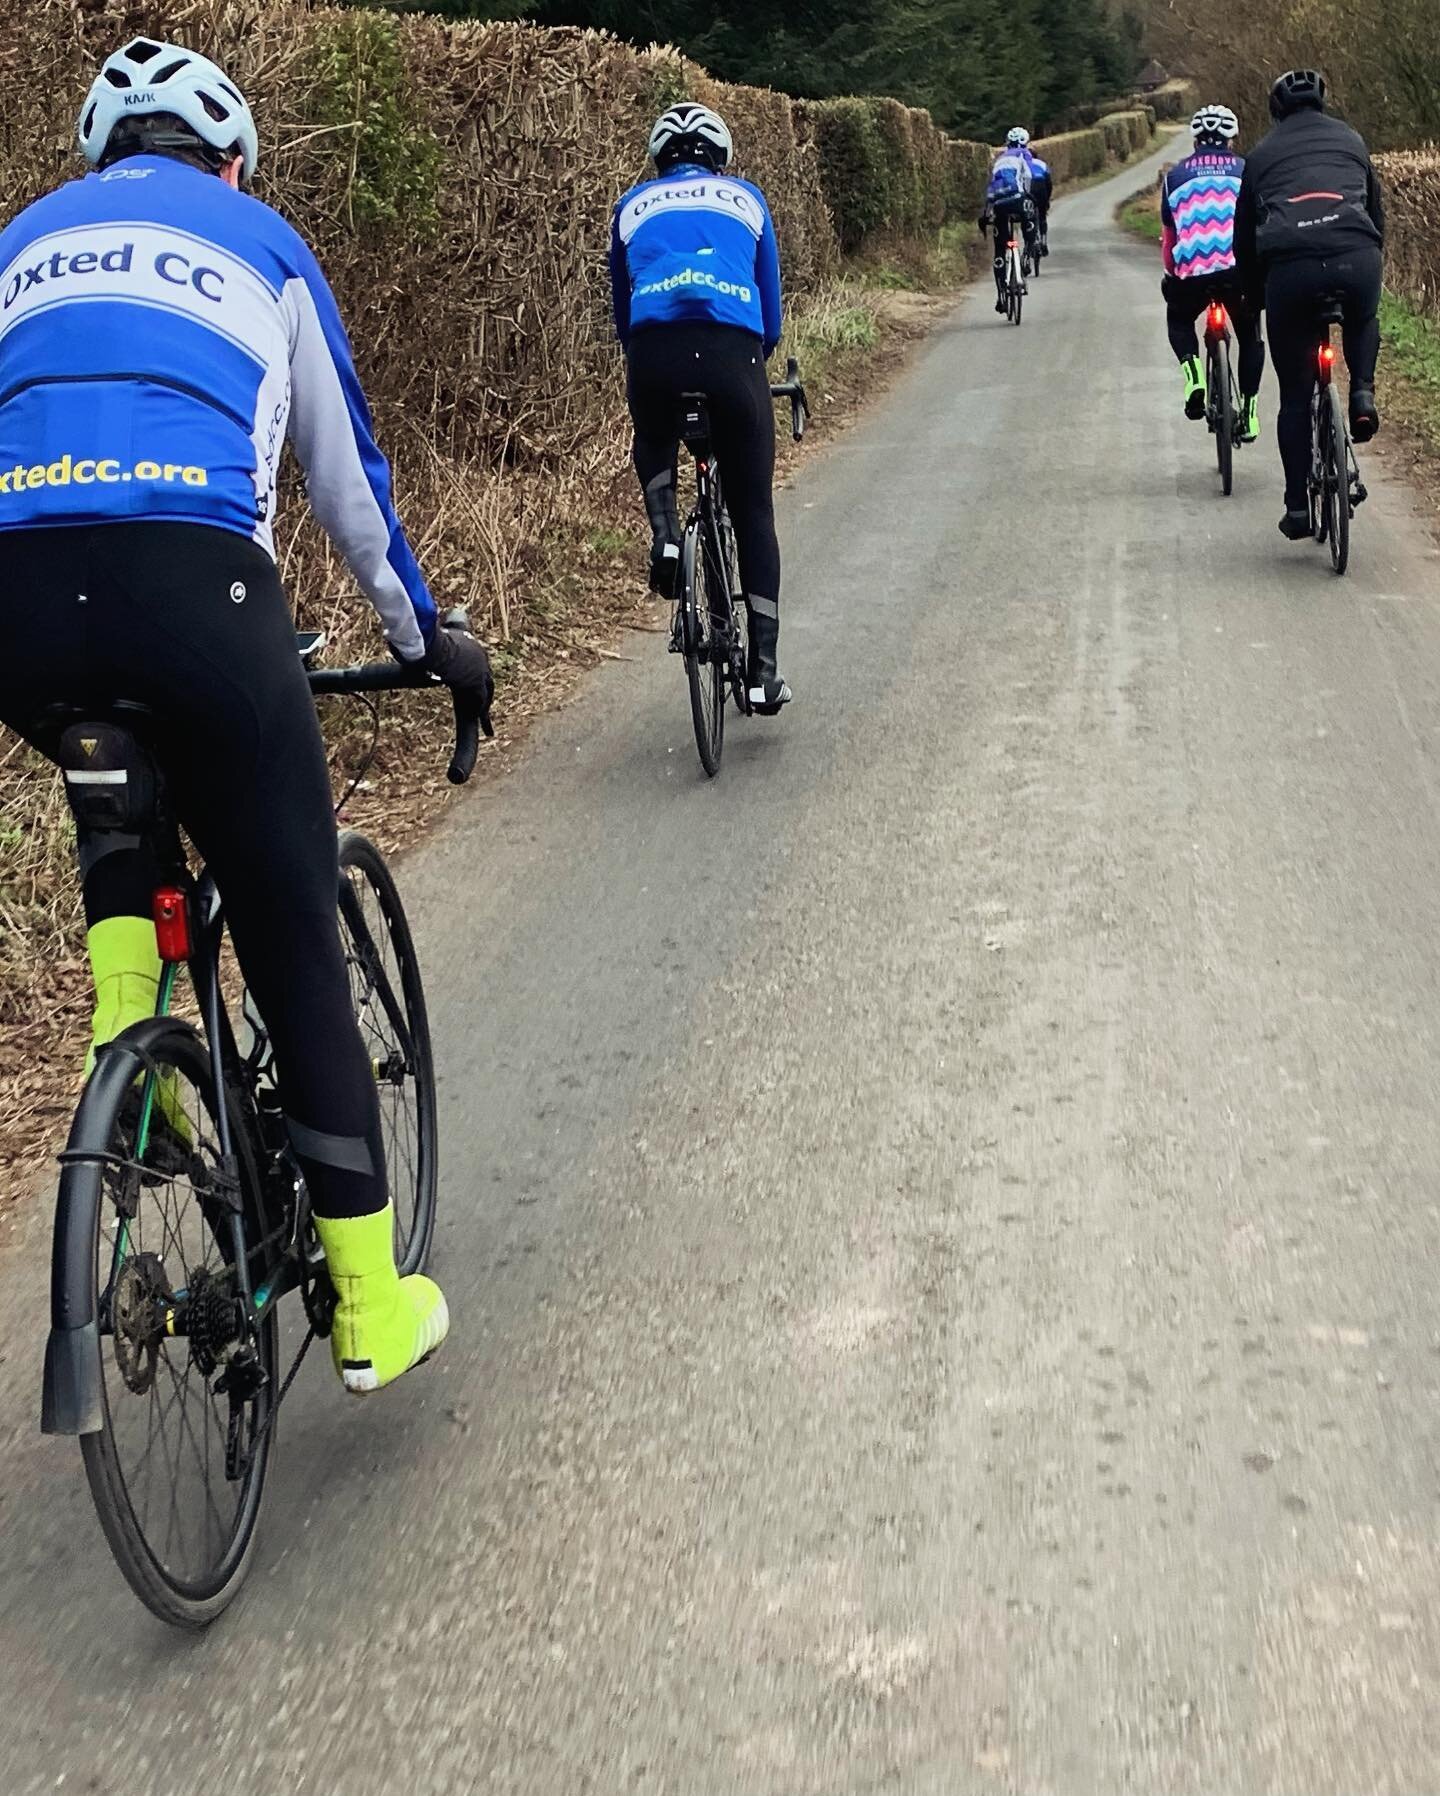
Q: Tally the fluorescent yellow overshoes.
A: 2